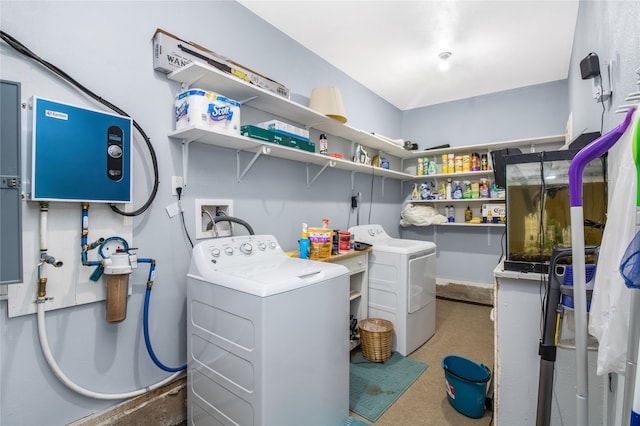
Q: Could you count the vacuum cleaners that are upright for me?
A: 1